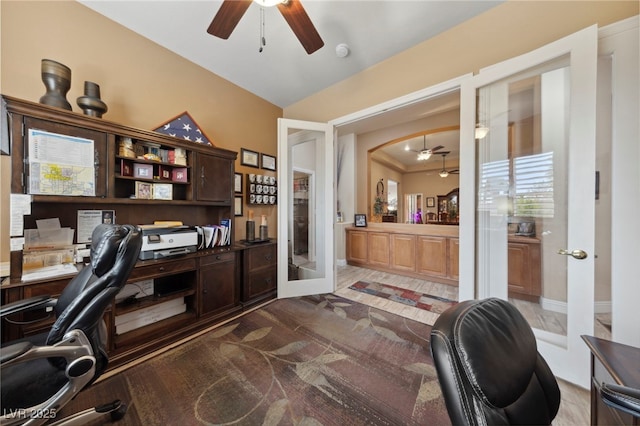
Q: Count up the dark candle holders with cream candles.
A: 2